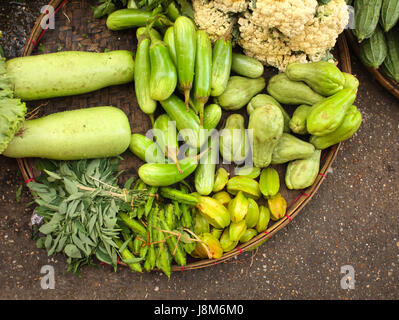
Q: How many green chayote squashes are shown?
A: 12